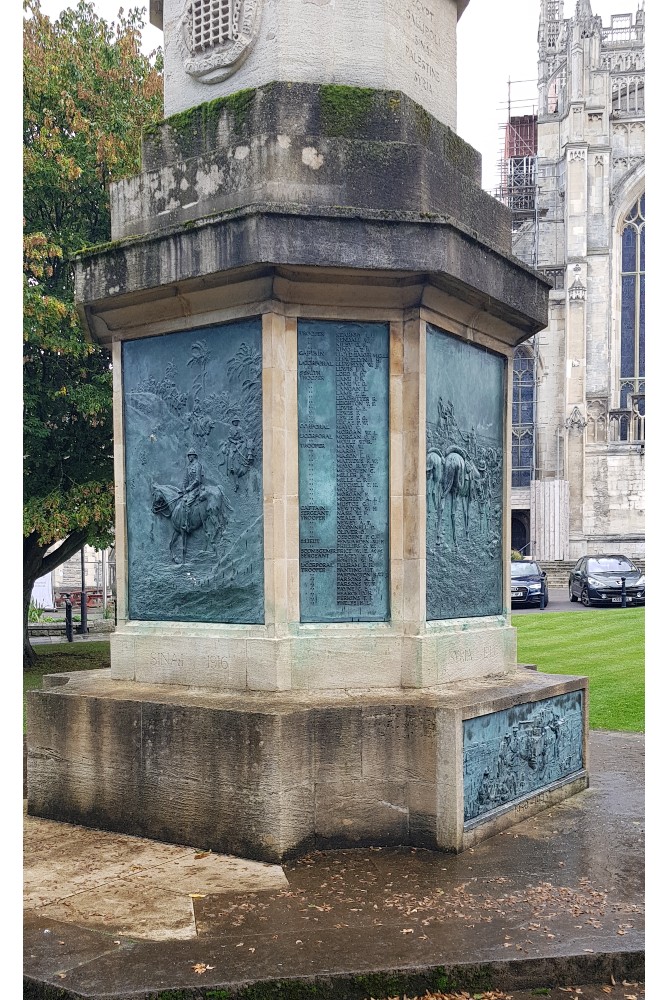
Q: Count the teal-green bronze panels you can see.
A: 4